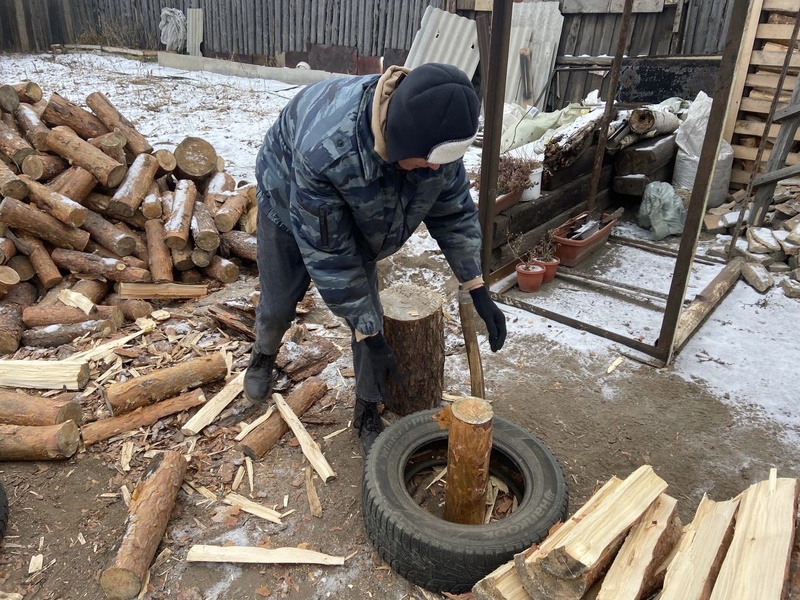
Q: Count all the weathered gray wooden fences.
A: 1